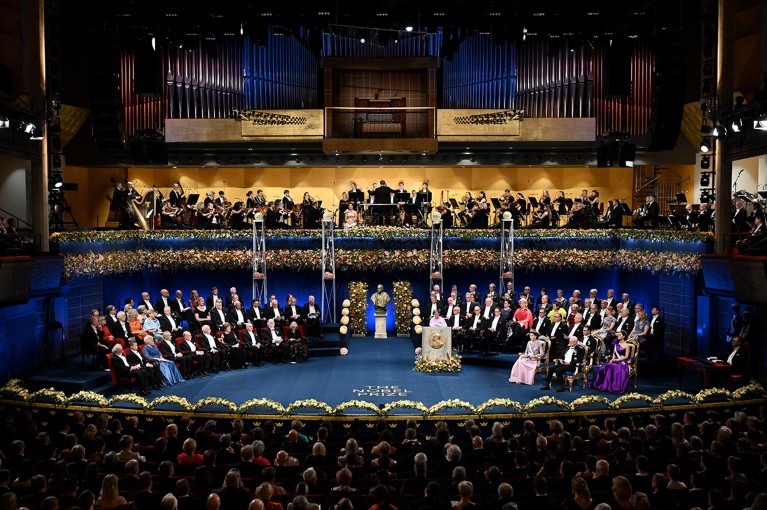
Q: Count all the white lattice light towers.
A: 4